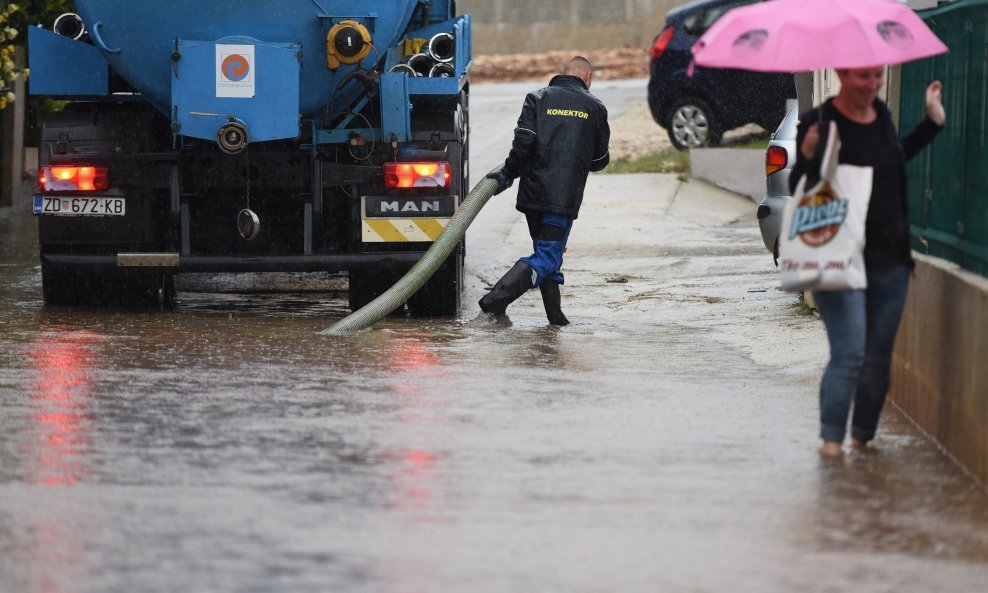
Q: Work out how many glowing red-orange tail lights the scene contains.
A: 2